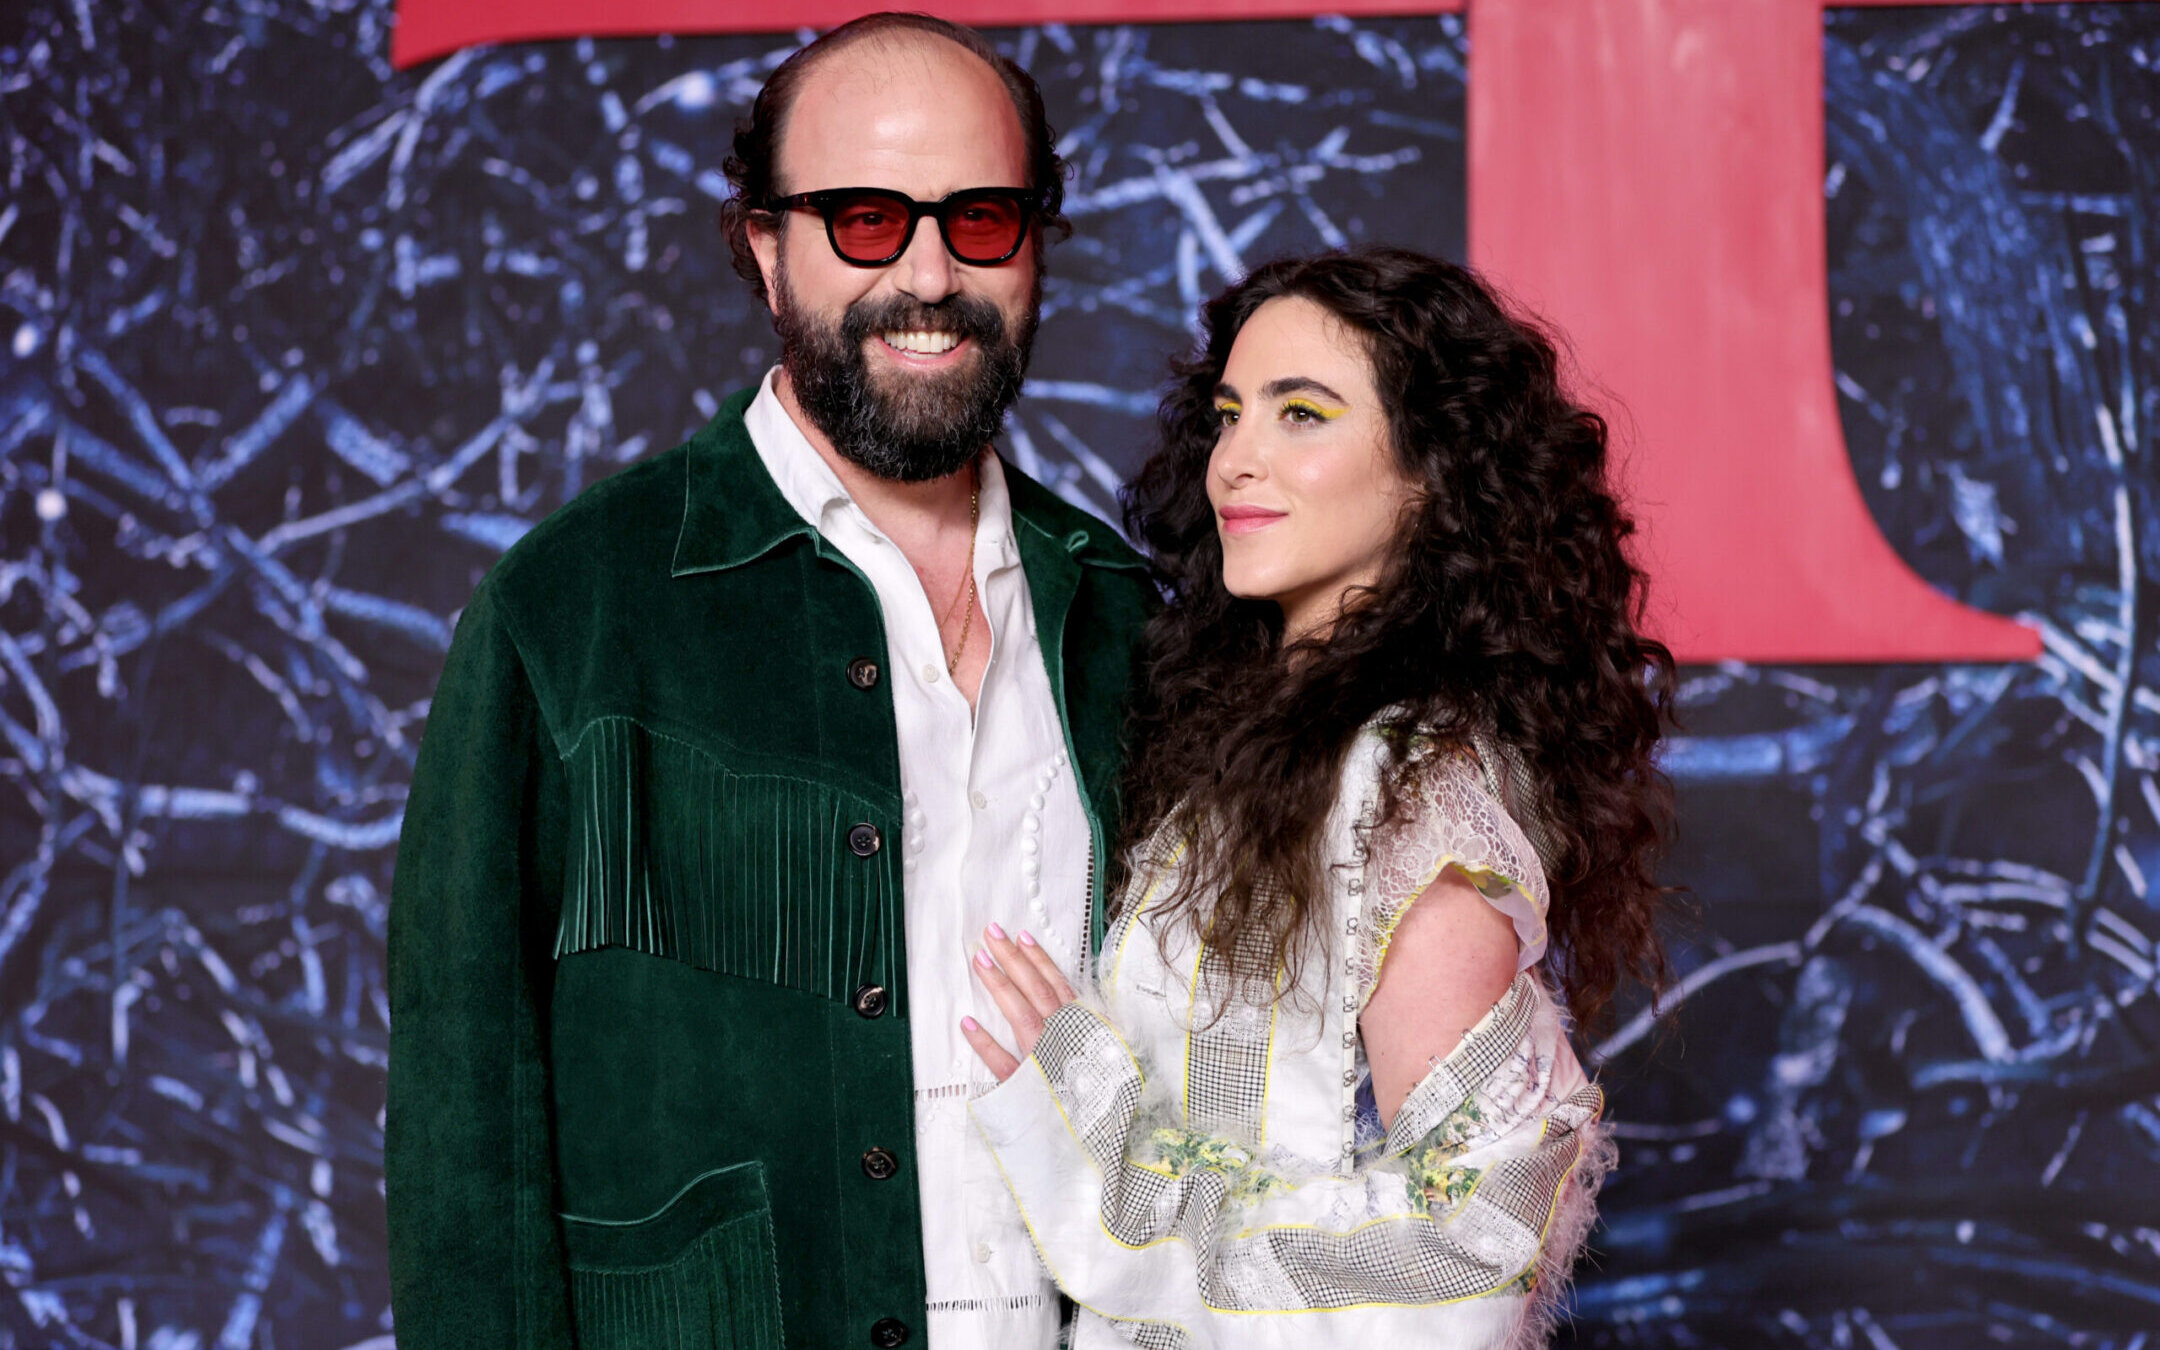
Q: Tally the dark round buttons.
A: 5